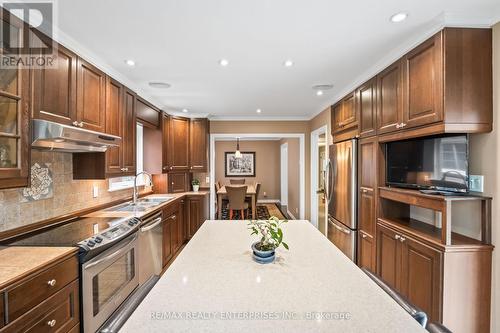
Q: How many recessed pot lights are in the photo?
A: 7